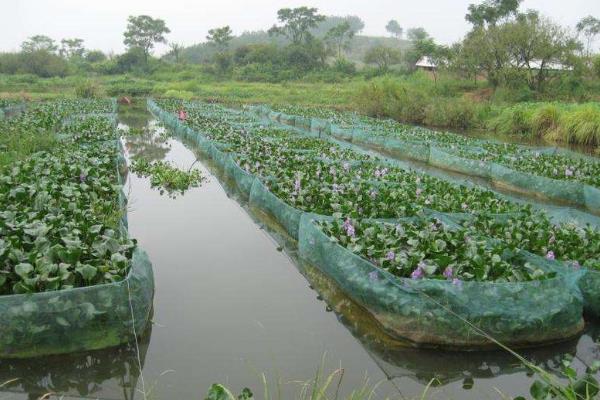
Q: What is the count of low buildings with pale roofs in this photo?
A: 2